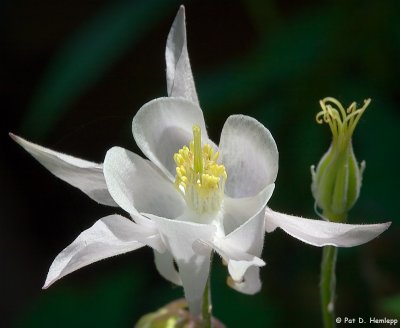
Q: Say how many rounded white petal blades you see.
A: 5